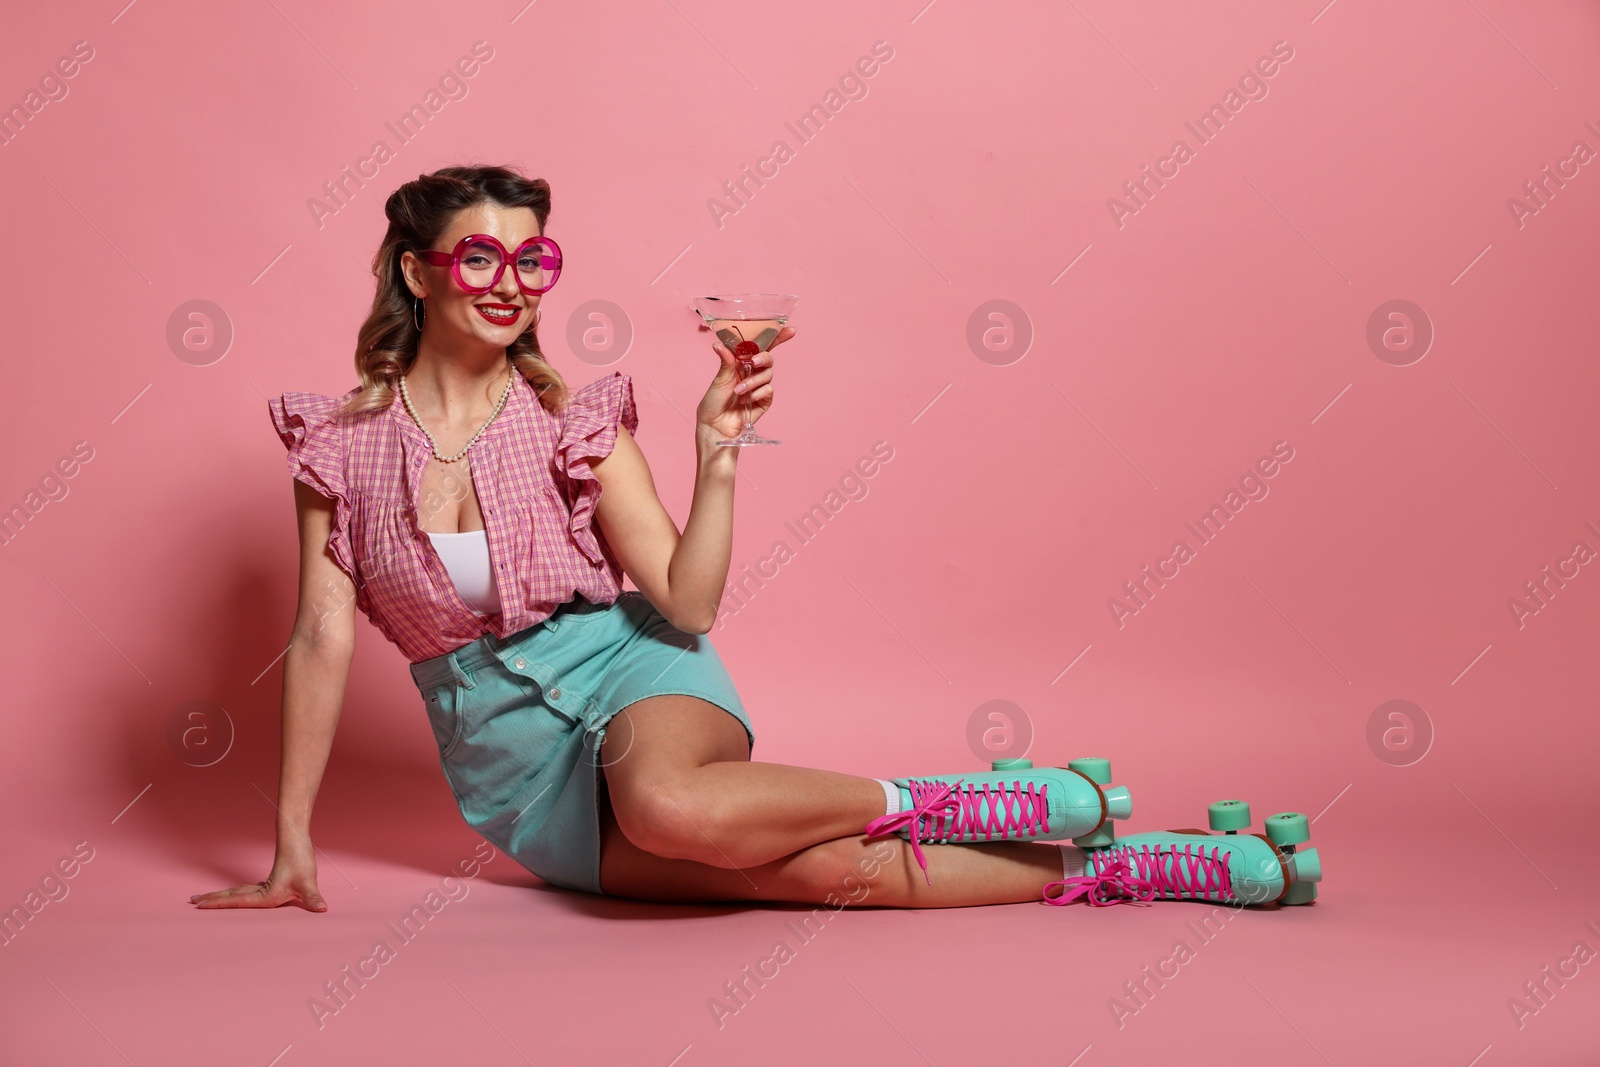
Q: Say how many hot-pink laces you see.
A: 2